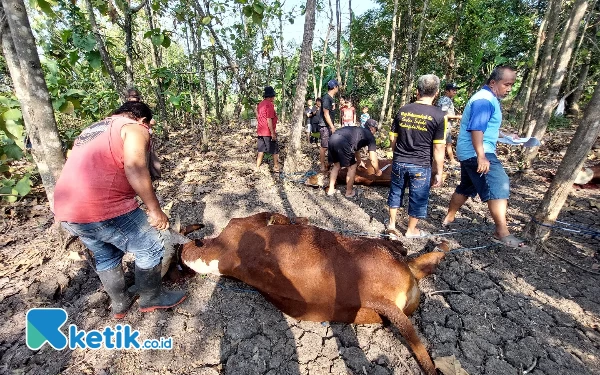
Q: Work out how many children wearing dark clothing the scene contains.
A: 2